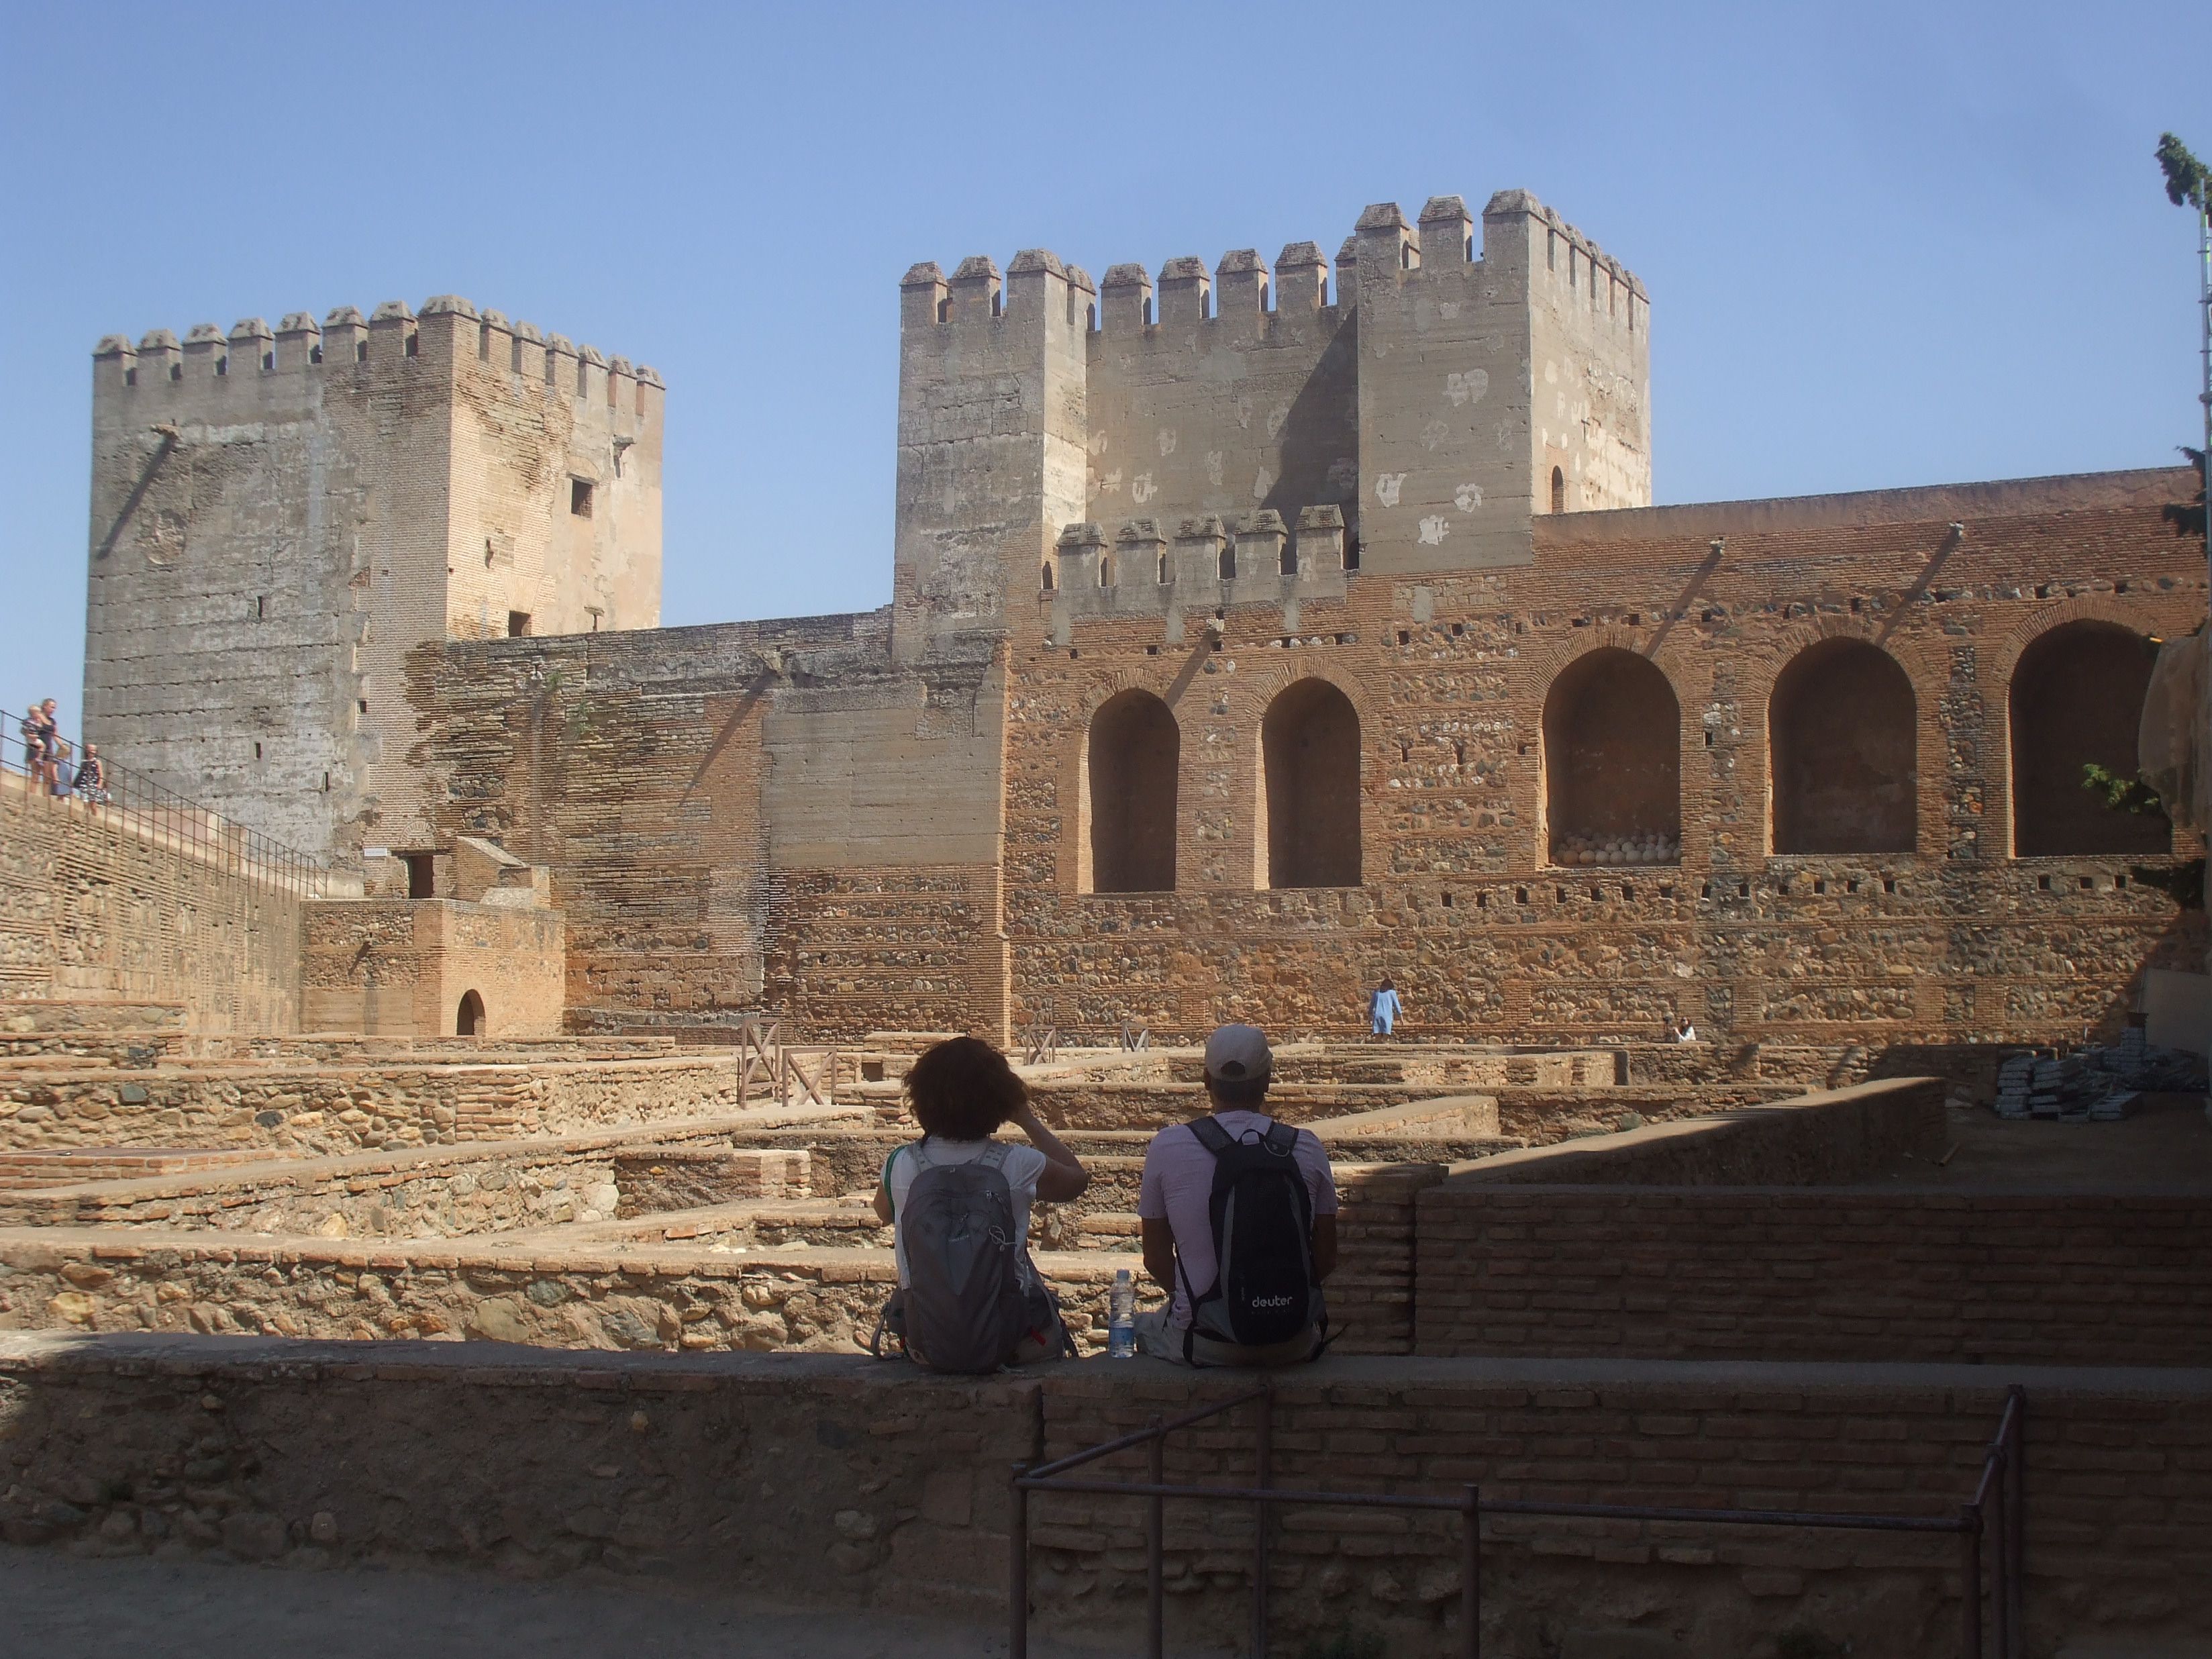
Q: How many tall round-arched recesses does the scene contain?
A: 5